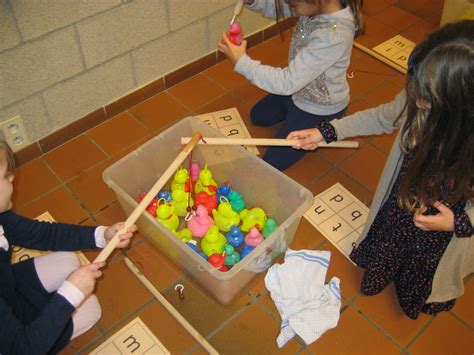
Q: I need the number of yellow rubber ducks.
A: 8